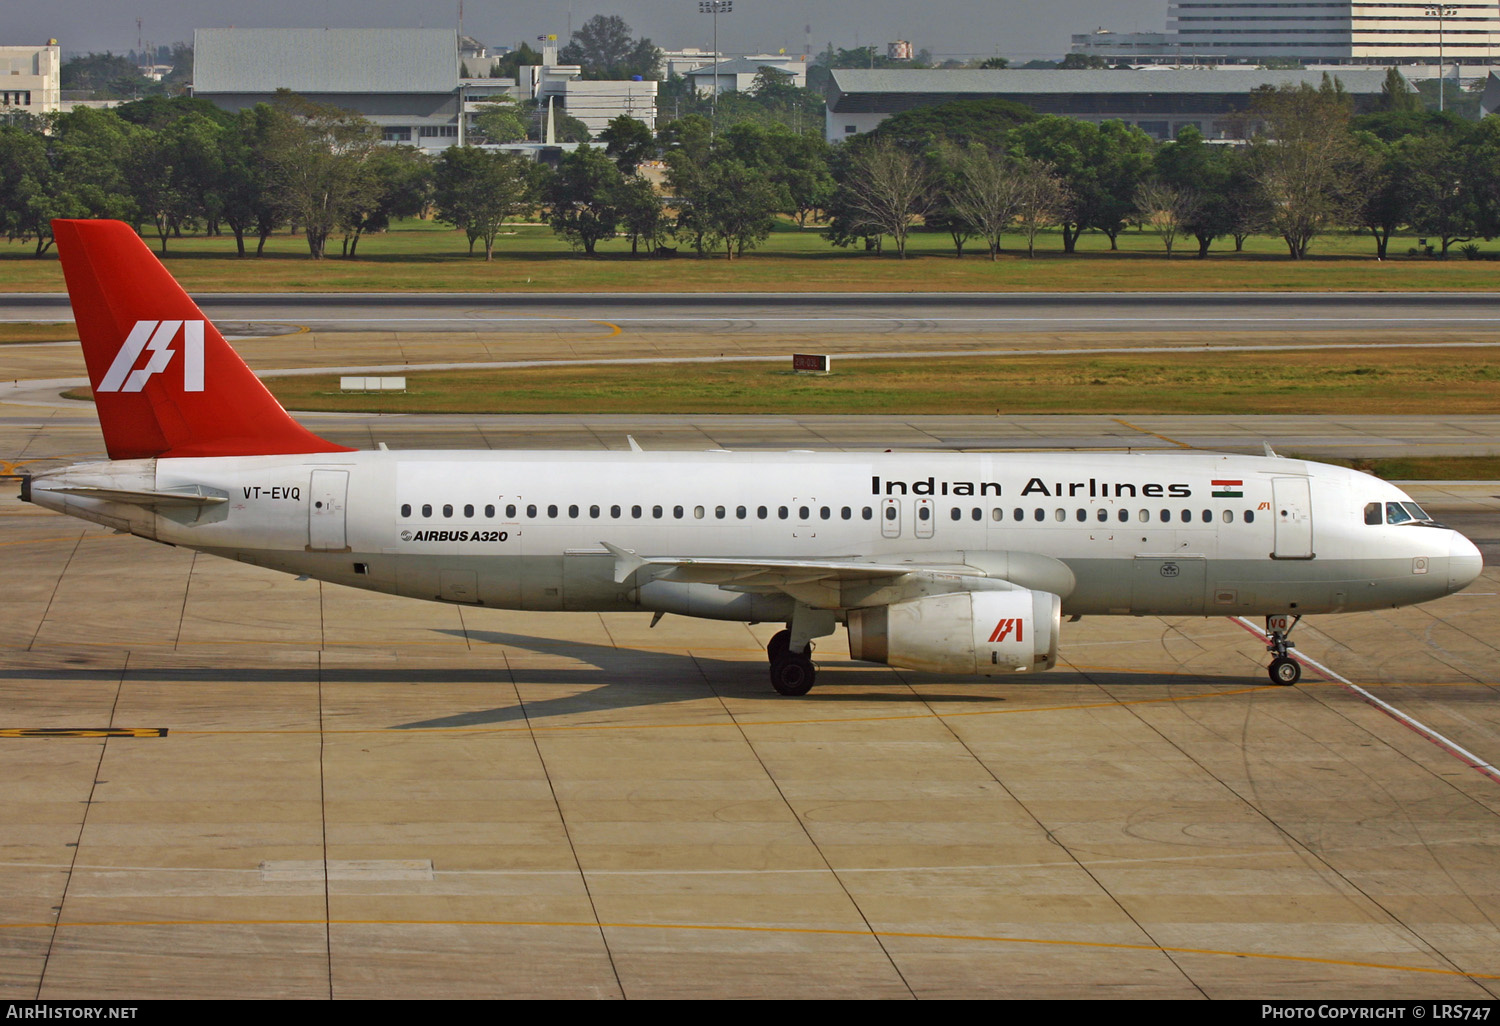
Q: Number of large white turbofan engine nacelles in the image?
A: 1